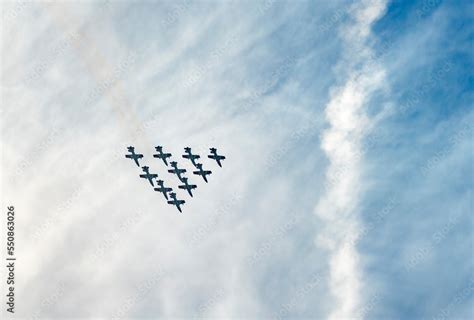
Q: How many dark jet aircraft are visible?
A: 10